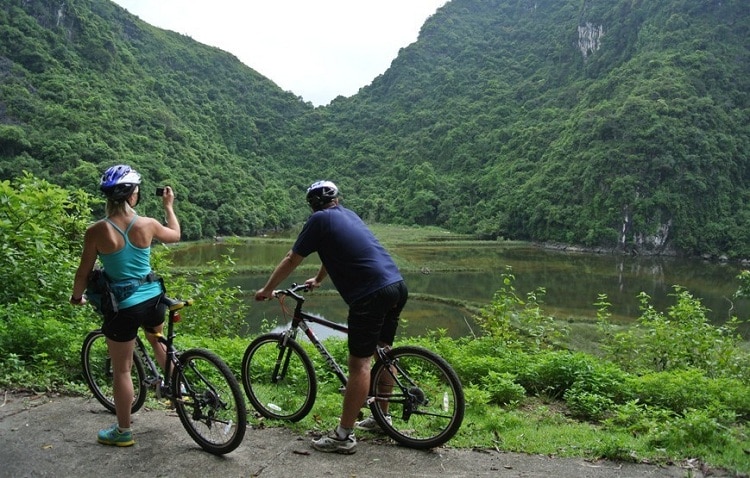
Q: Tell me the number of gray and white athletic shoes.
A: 2